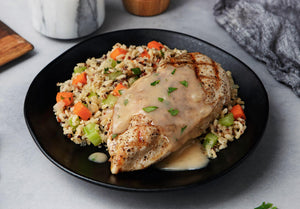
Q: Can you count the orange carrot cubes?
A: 8